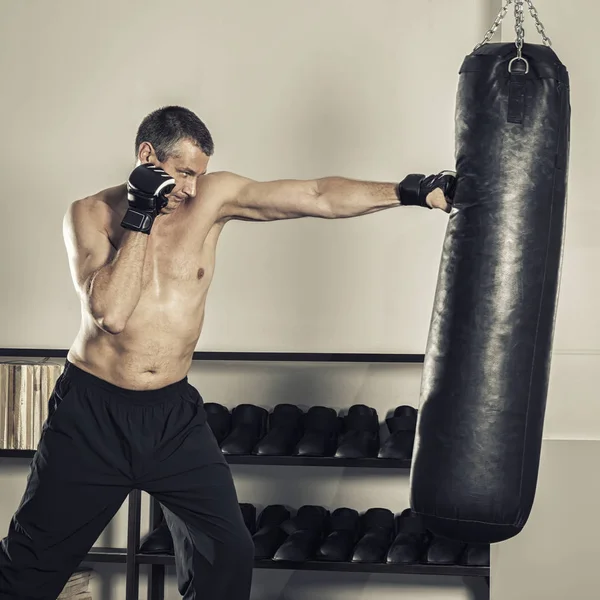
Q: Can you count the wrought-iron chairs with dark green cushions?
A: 0